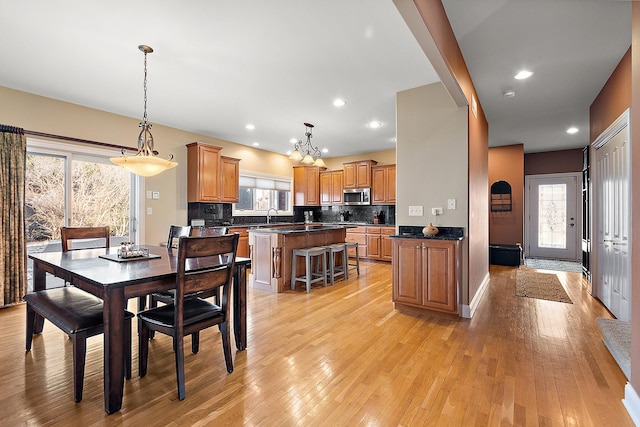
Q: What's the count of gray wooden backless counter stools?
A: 3